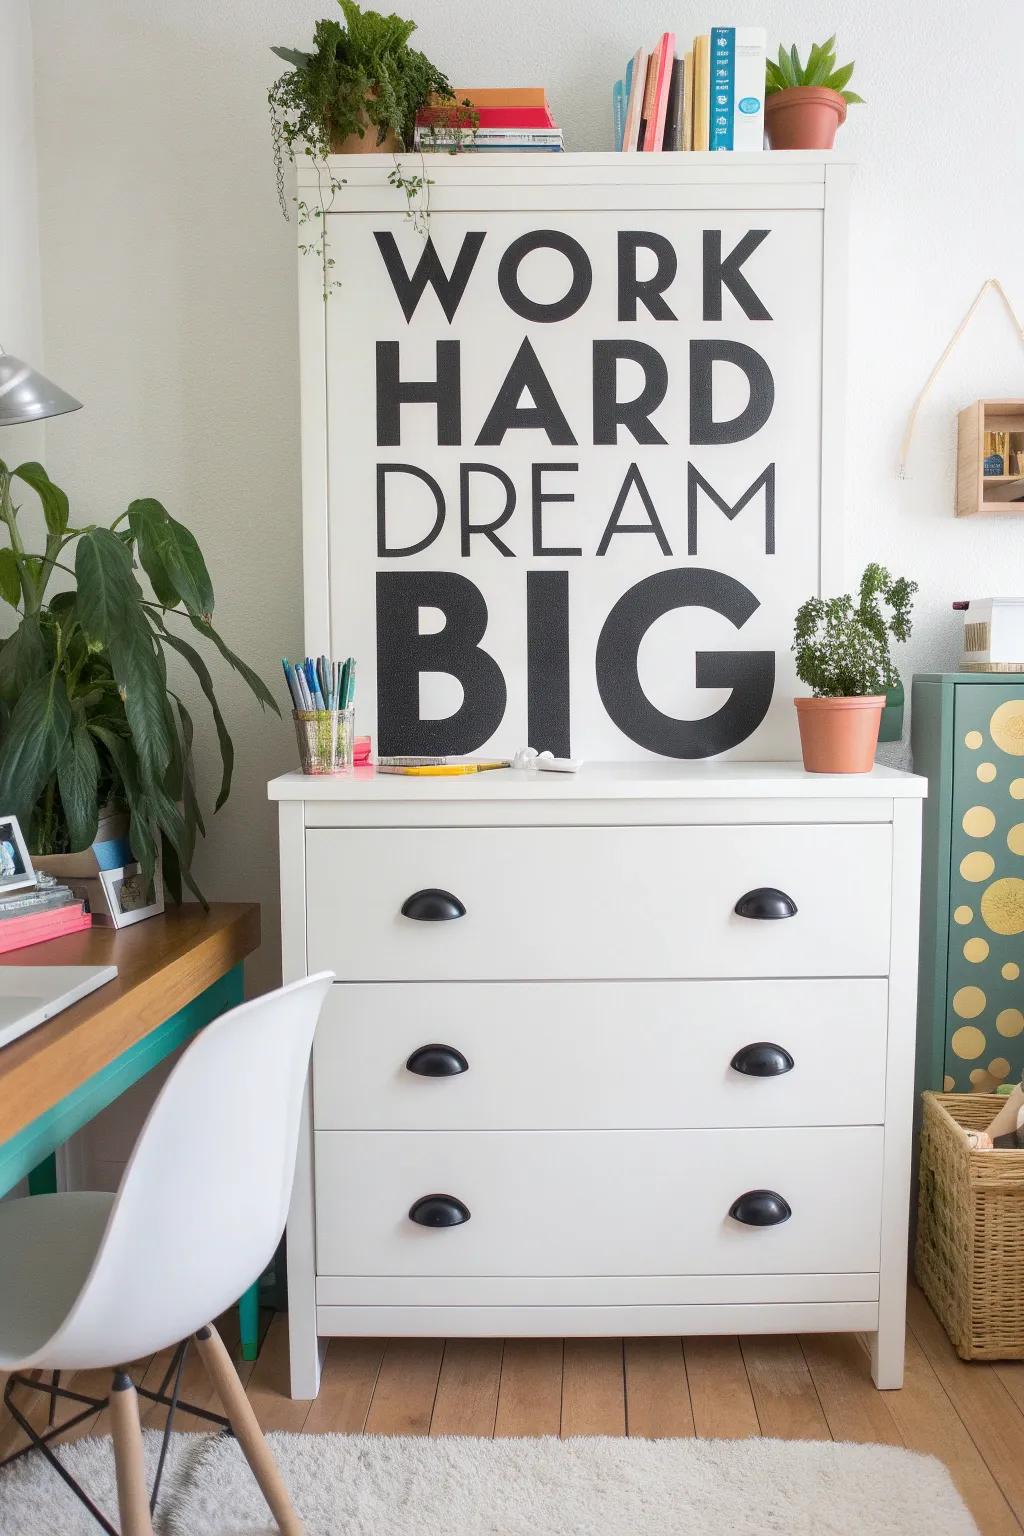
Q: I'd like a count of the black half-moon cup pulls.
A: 6